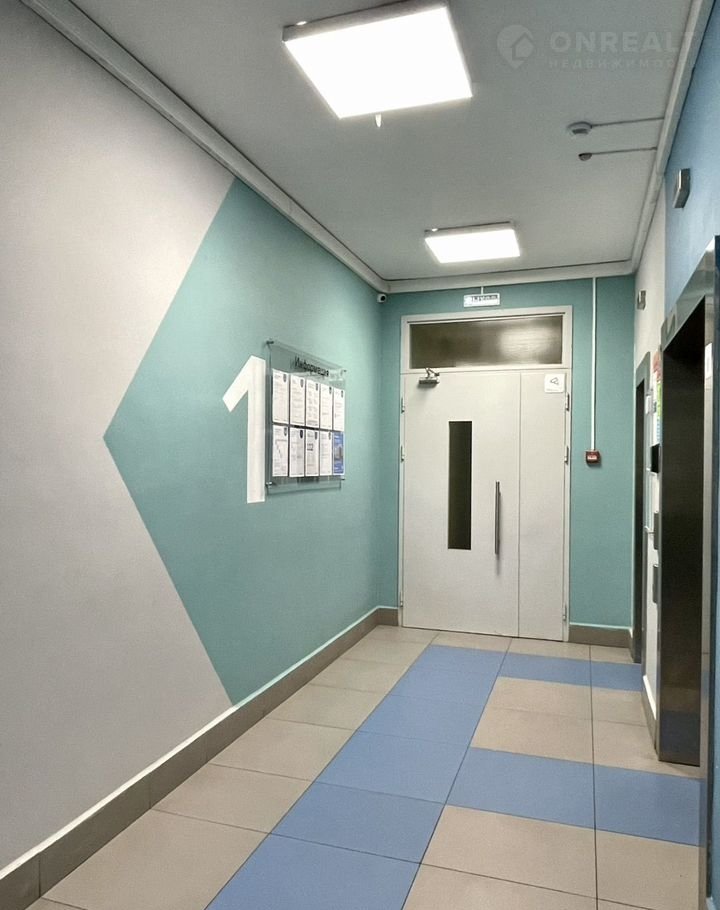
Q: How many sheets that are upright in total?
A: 10